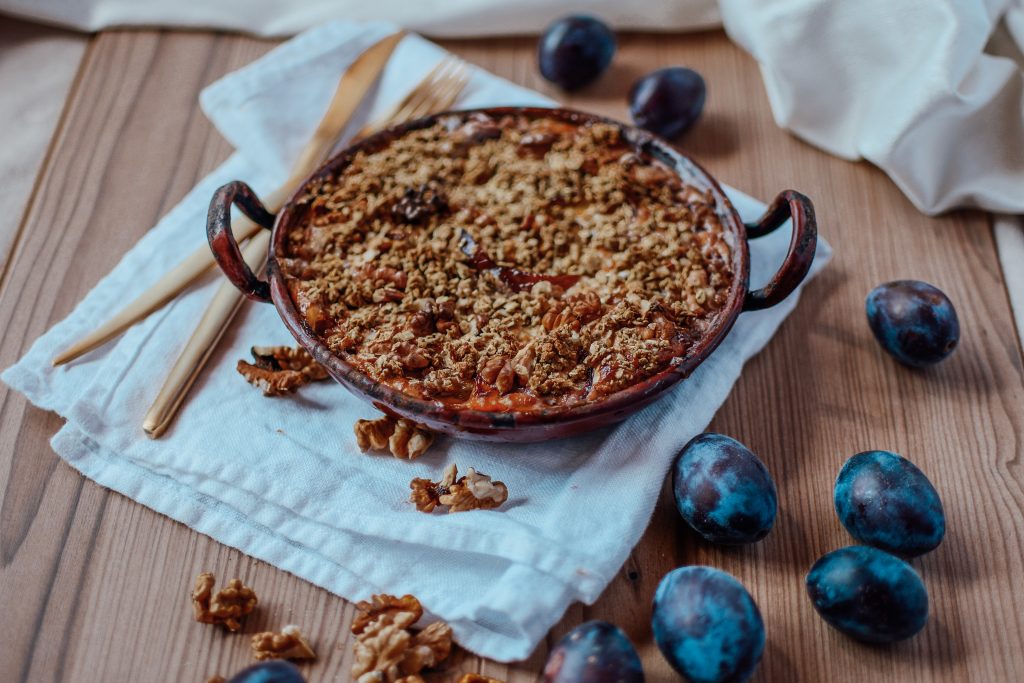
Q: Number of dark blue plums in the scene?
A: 9